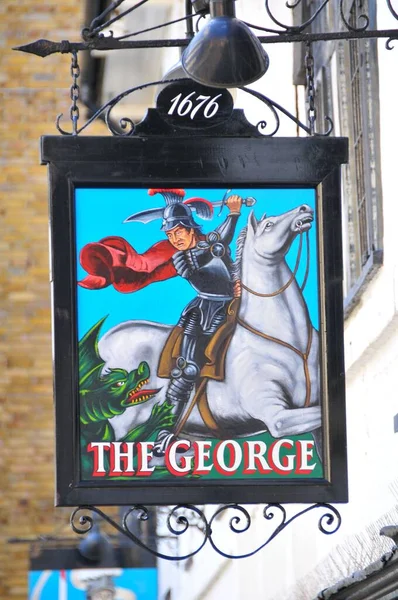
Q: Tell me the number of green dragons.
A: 1